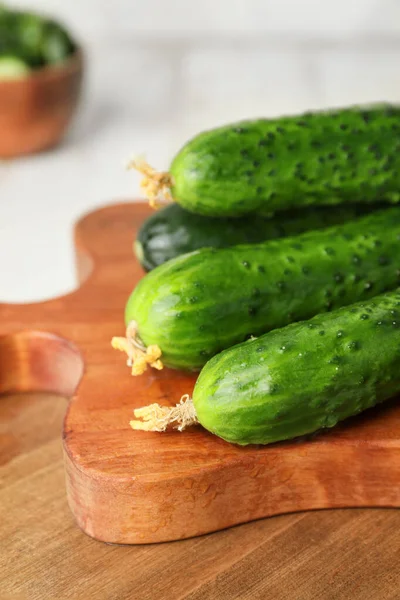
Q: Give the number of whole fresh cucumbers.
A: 4